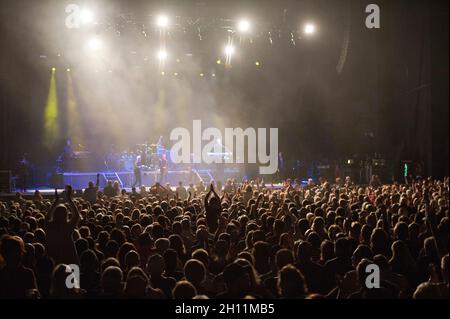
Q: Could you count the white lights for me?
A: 7